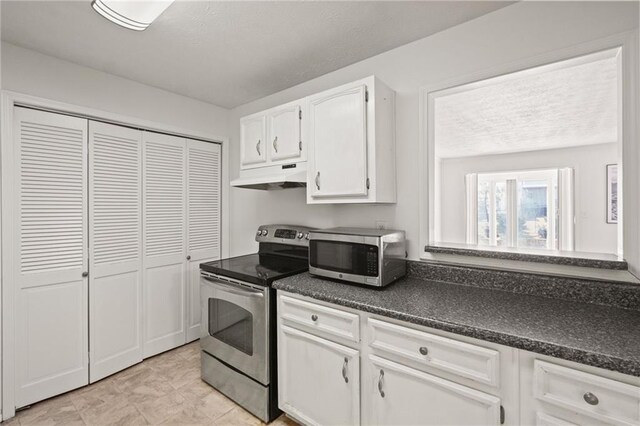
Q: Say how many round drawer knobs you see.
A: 3